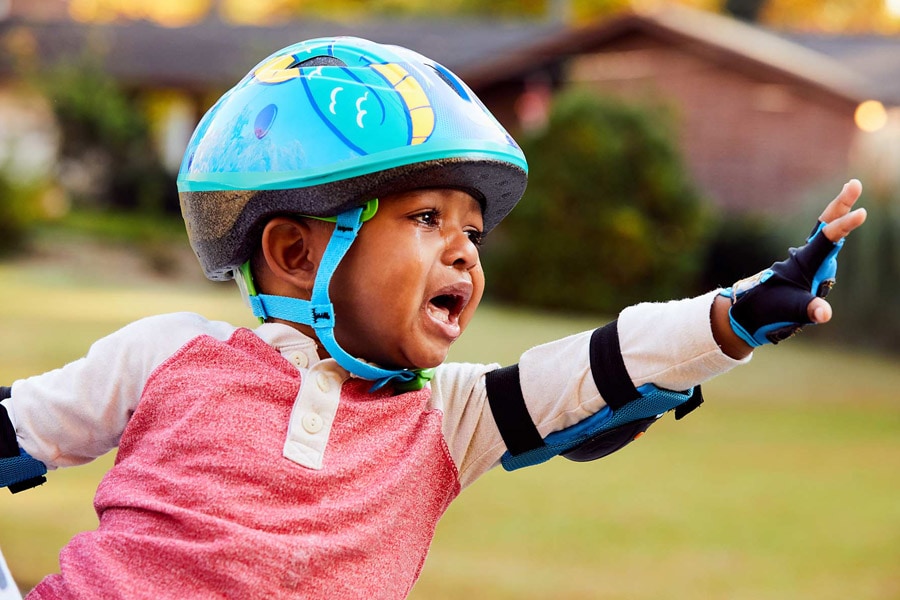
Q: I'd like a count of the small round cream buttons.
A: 3